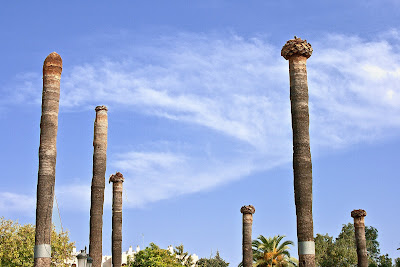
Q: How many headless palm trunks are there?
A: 6